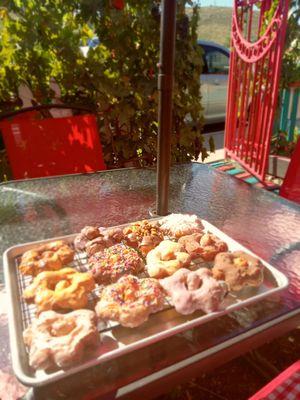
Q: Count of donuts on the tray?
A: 12